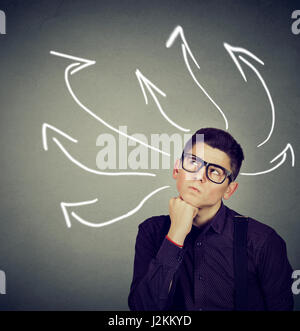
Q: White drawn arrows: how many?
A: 7